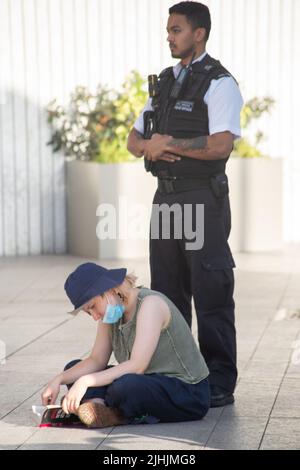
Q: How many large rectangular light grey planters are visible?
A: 2